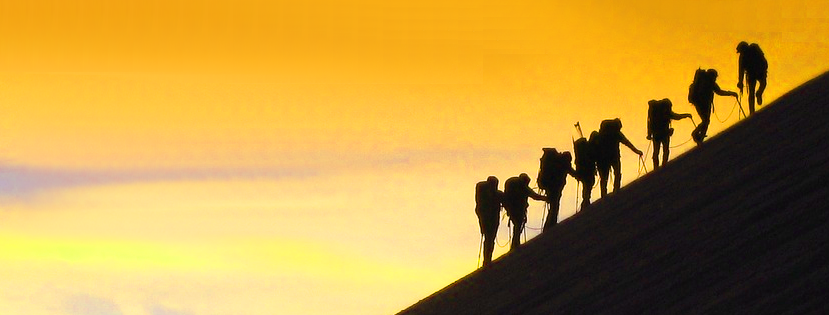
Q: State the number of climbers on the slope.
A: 8